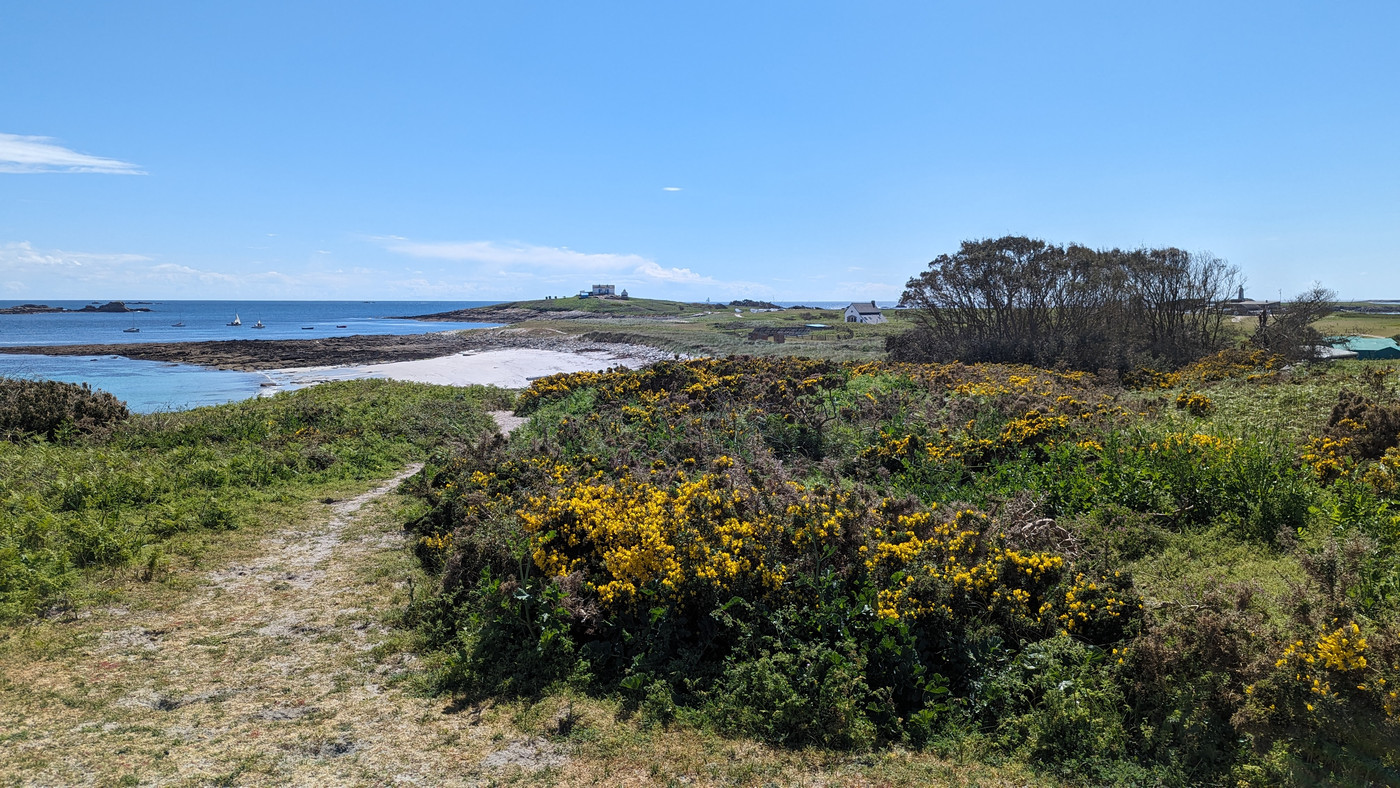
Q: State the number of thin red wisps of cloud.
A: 0